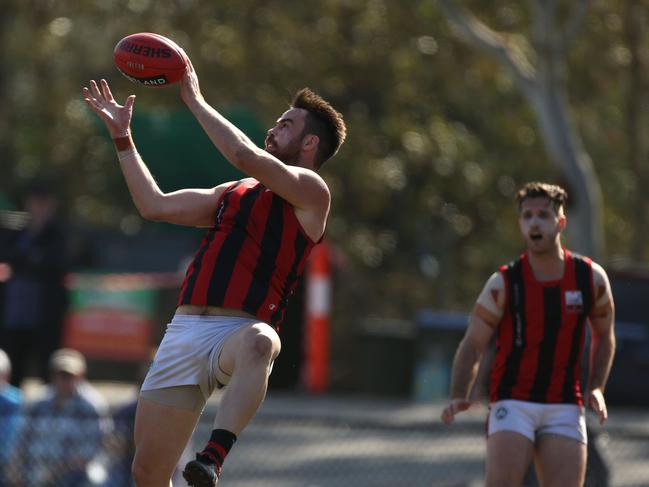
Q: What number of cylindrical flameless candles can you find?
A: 0